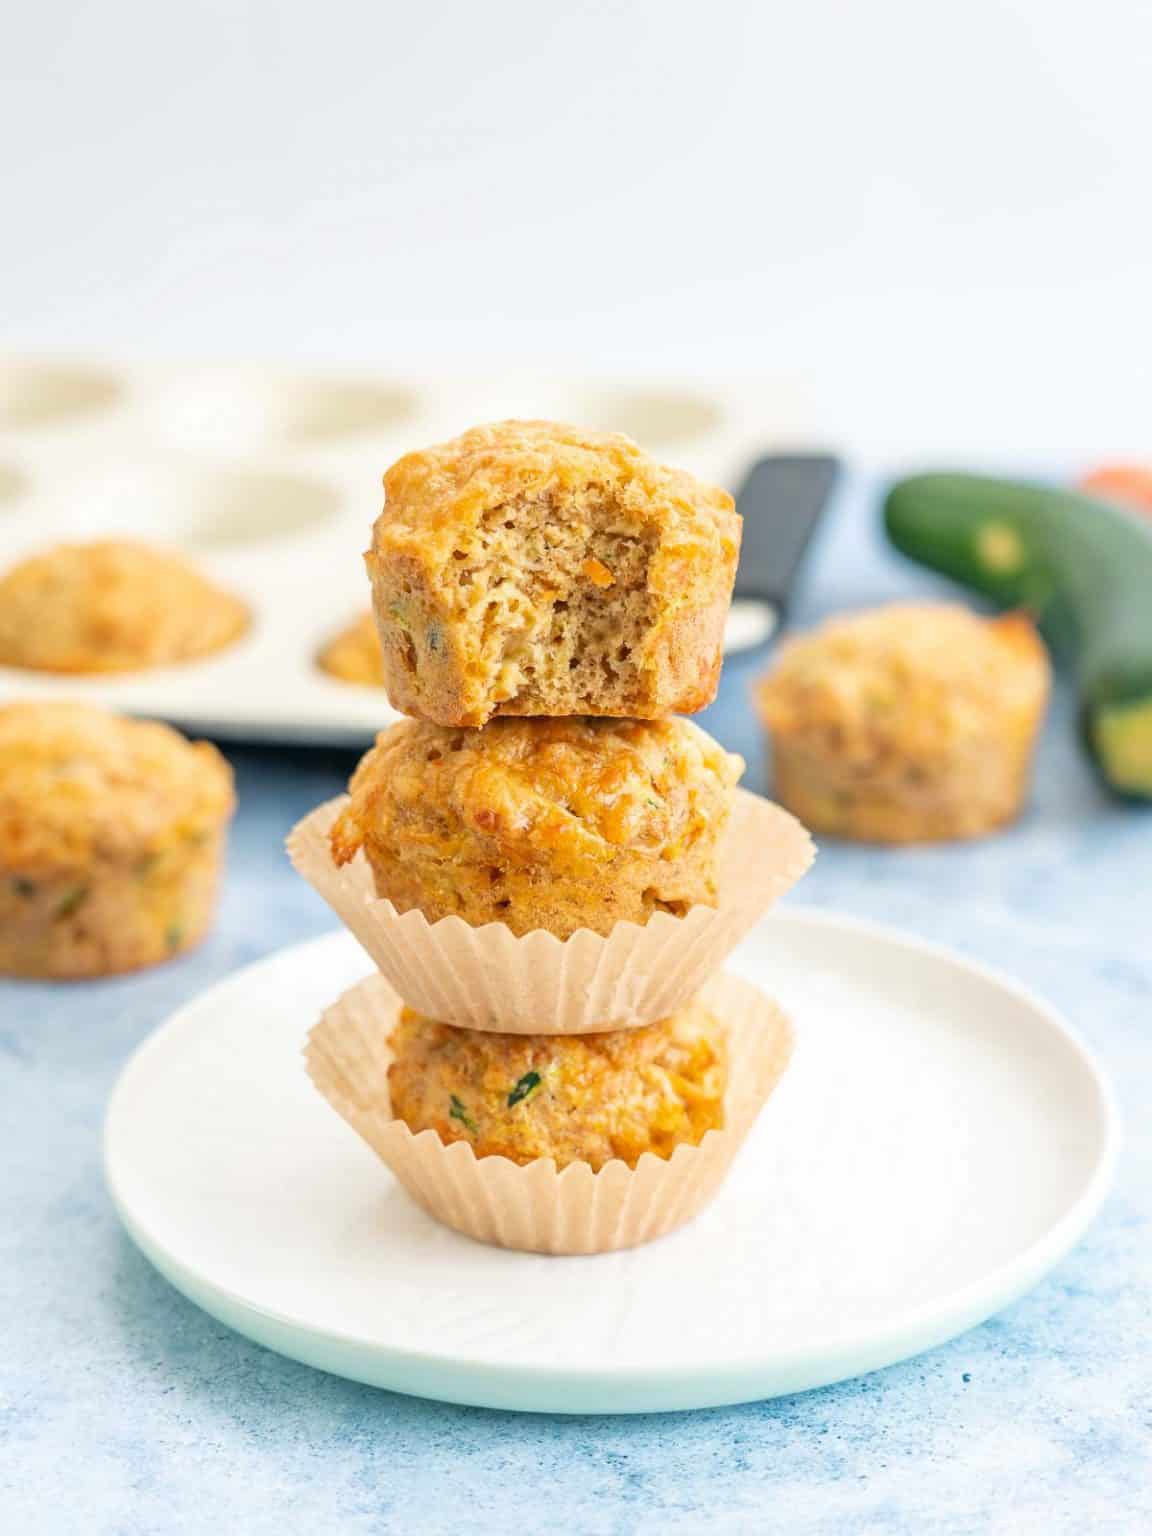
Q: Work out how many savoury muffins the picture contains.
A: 7